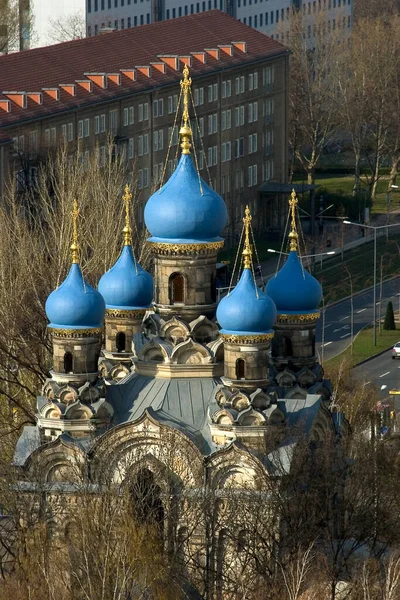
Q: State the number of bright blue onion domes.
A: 5